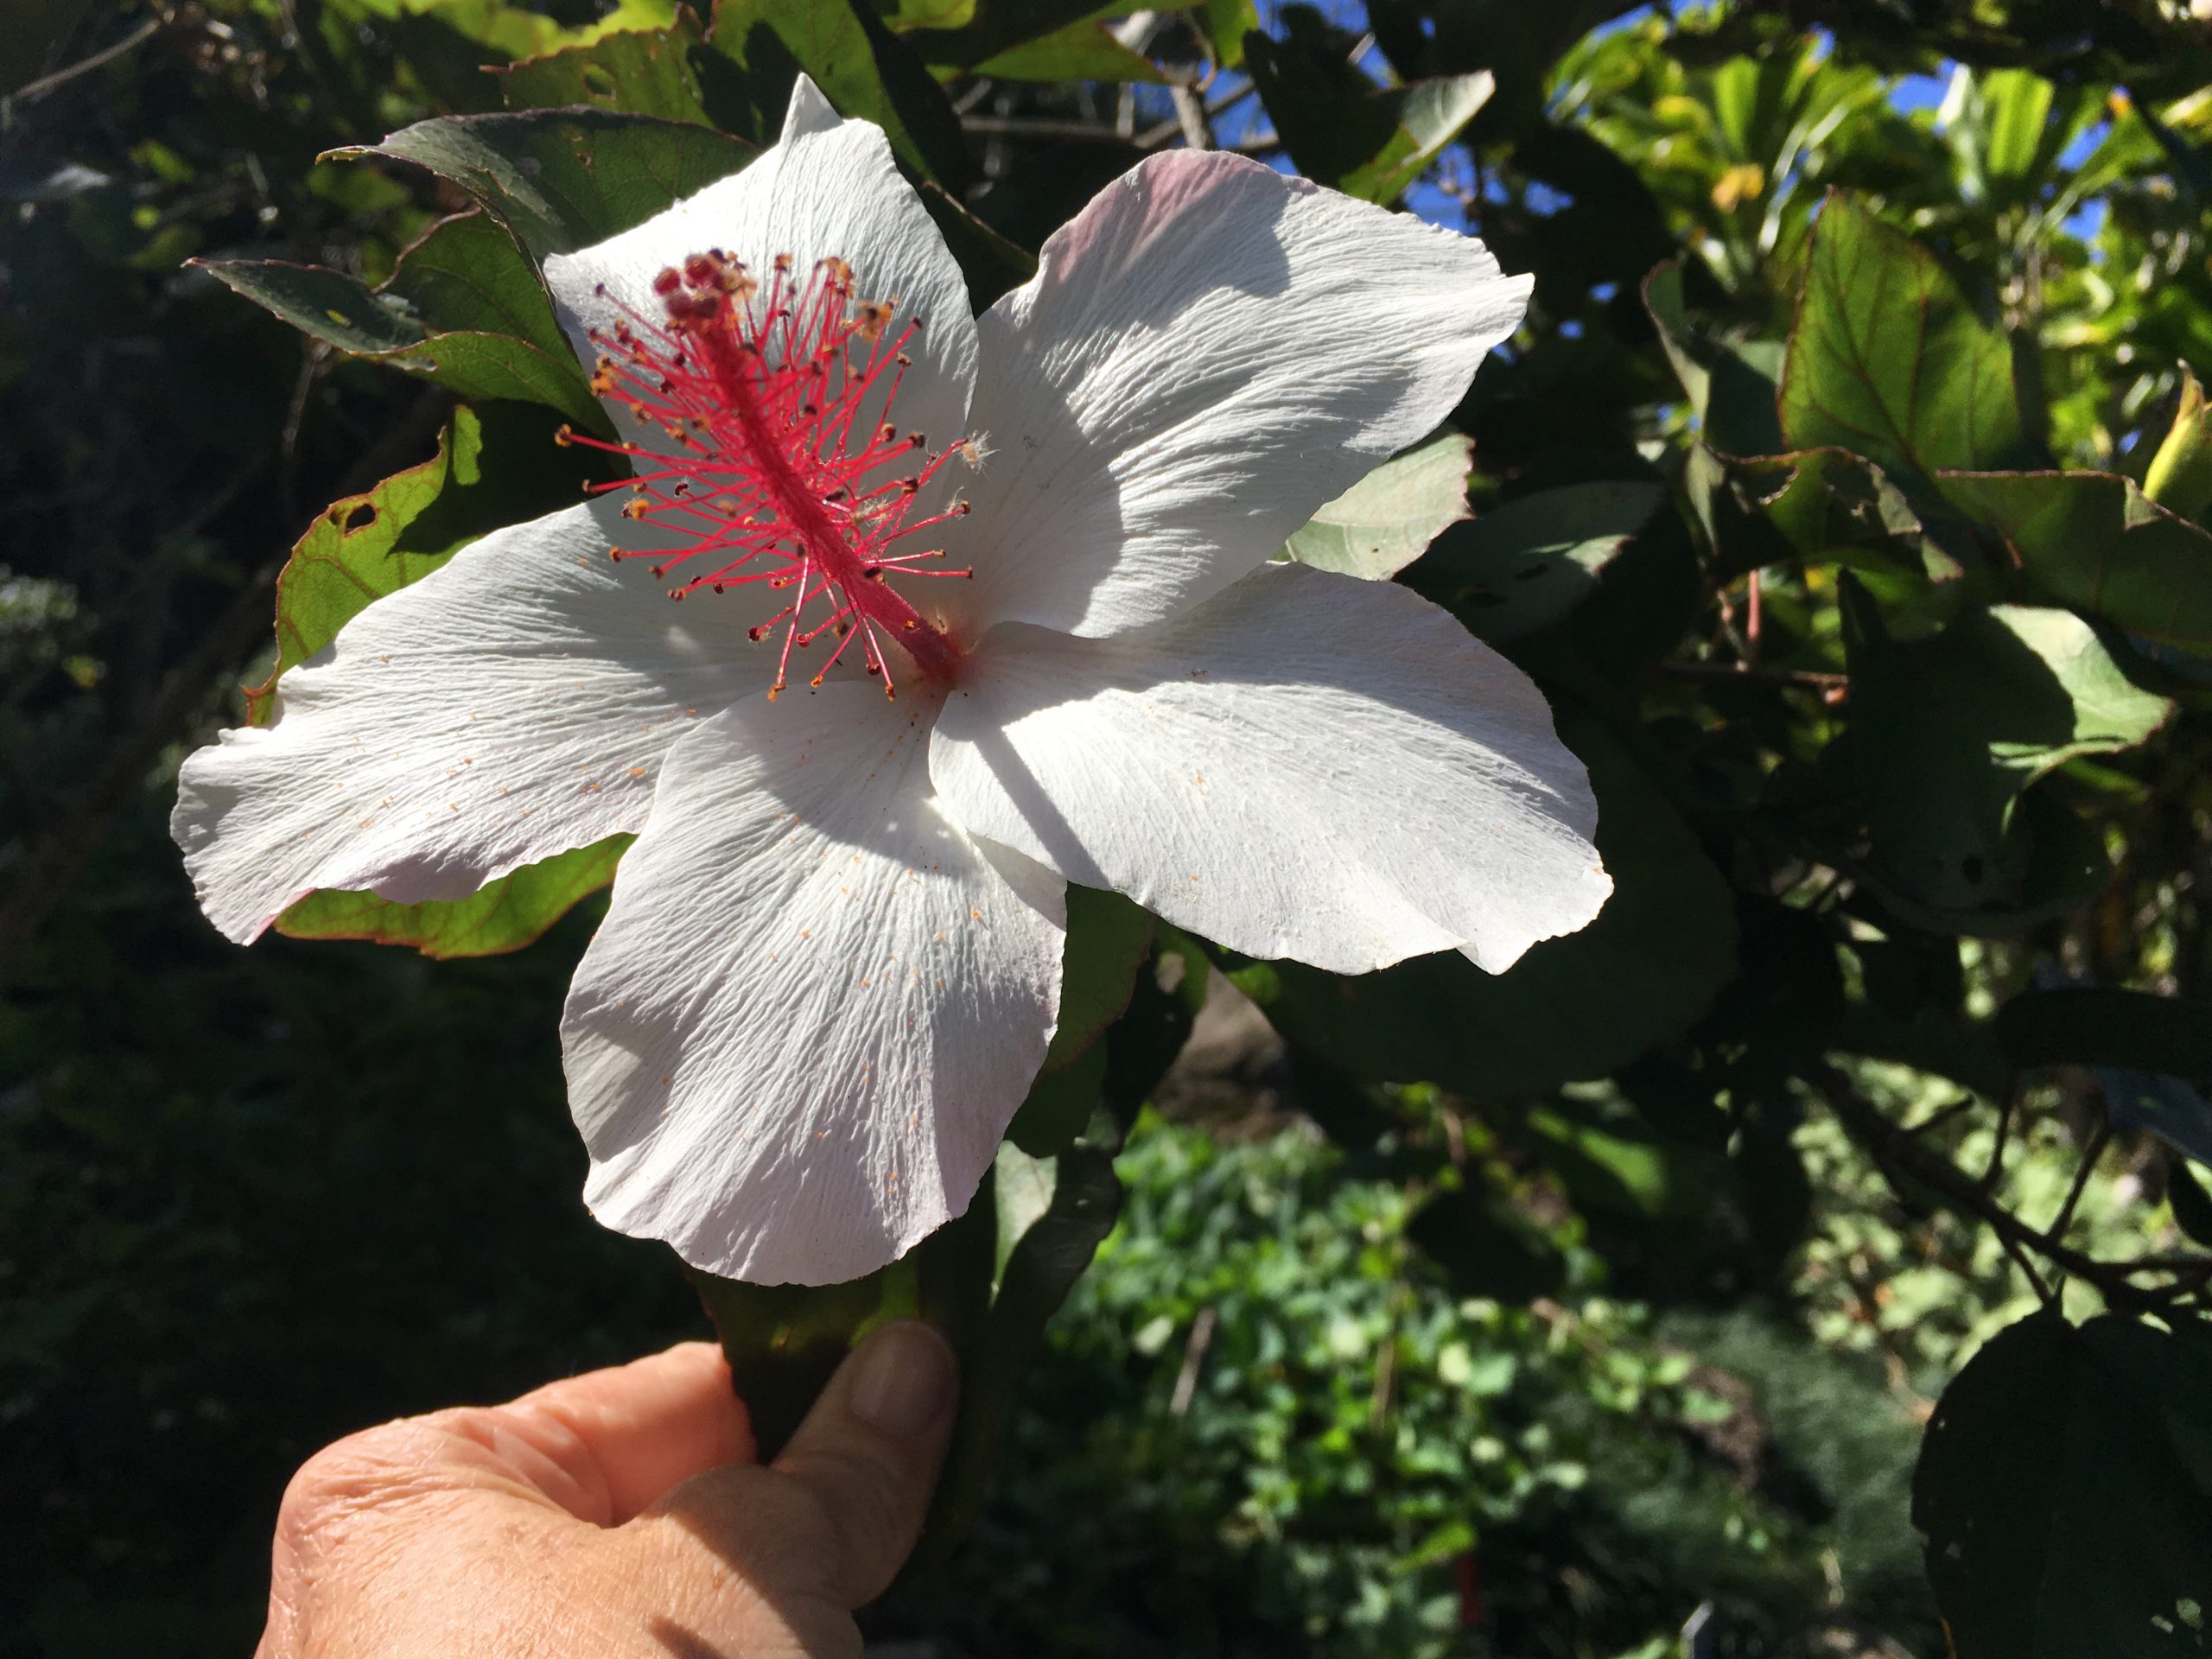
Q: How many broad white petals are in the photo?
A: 5